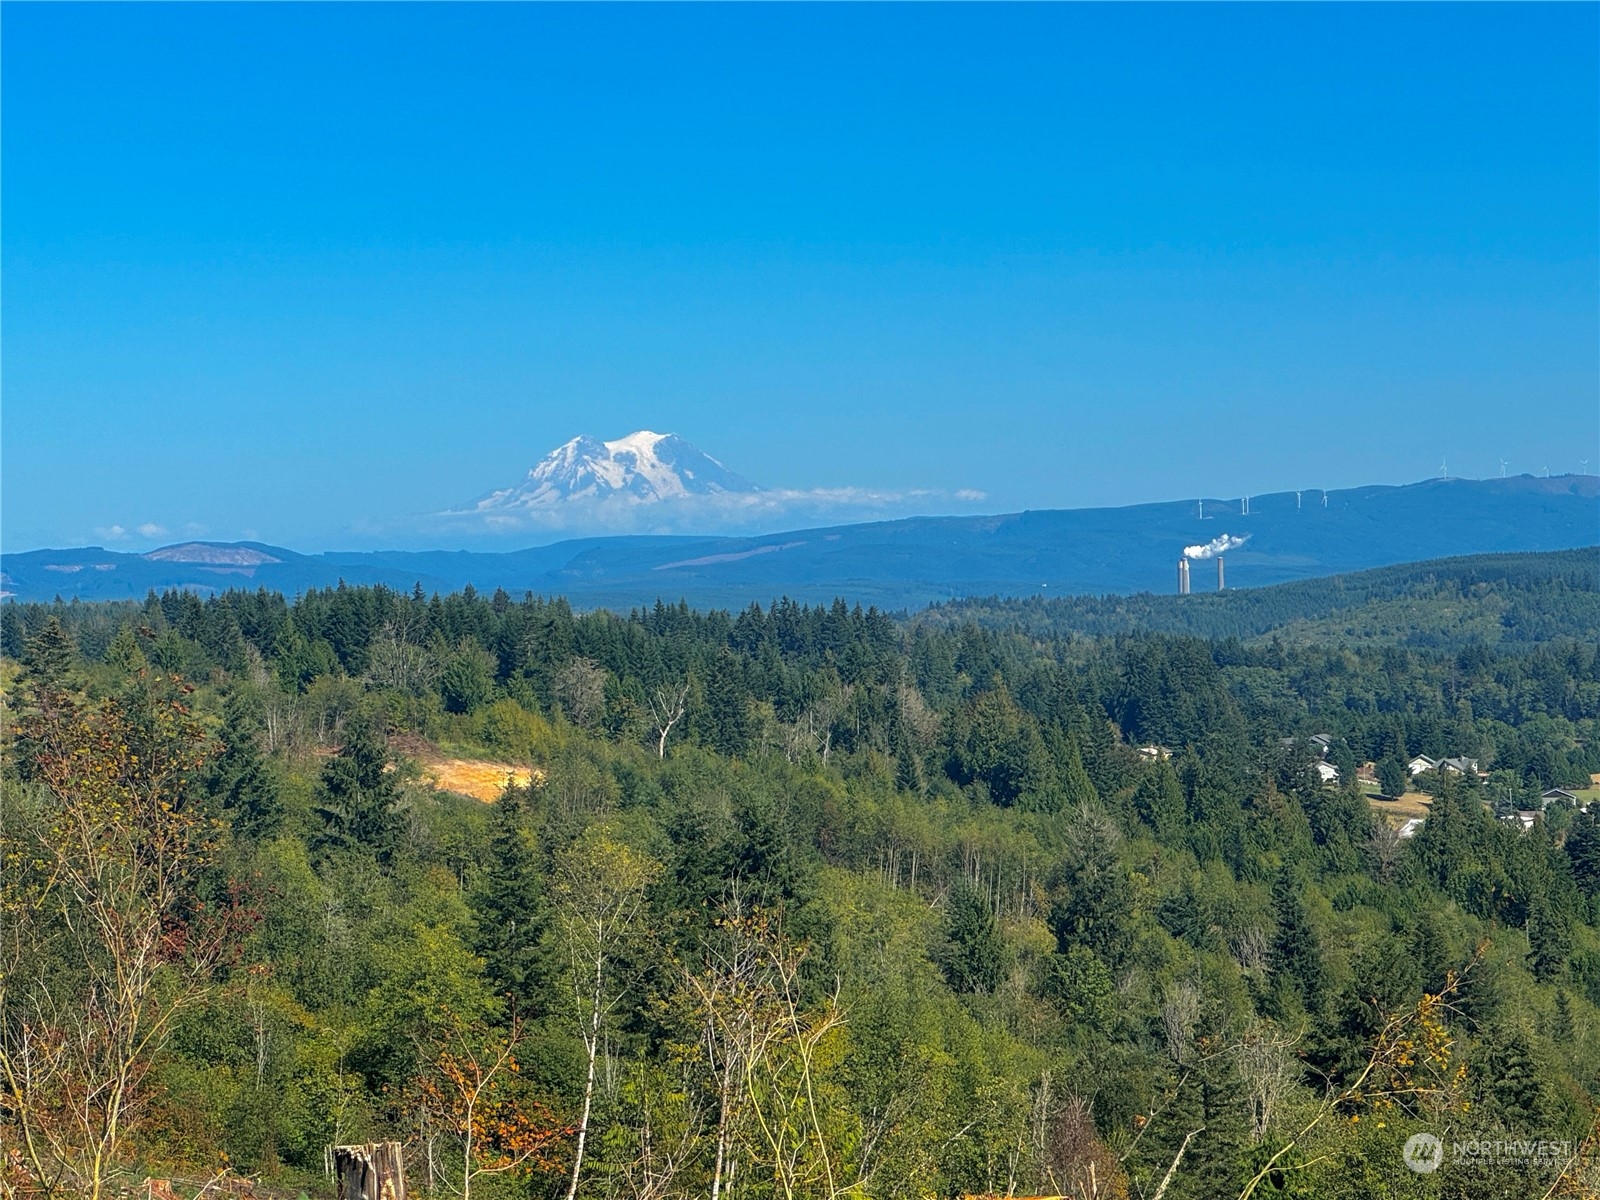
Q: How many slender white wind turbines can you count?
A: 9